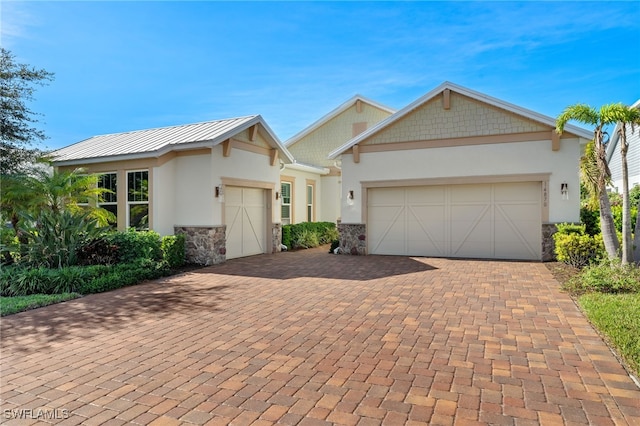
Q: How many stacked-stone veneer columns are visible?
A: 4